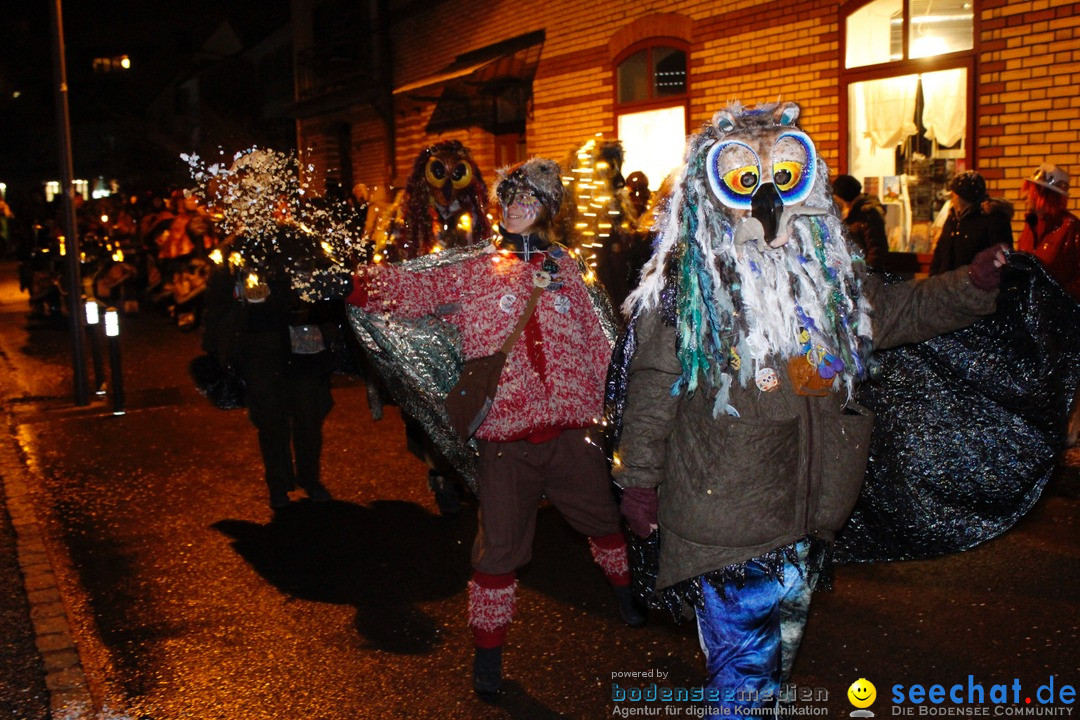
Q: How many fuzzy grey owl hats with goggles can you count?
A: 1